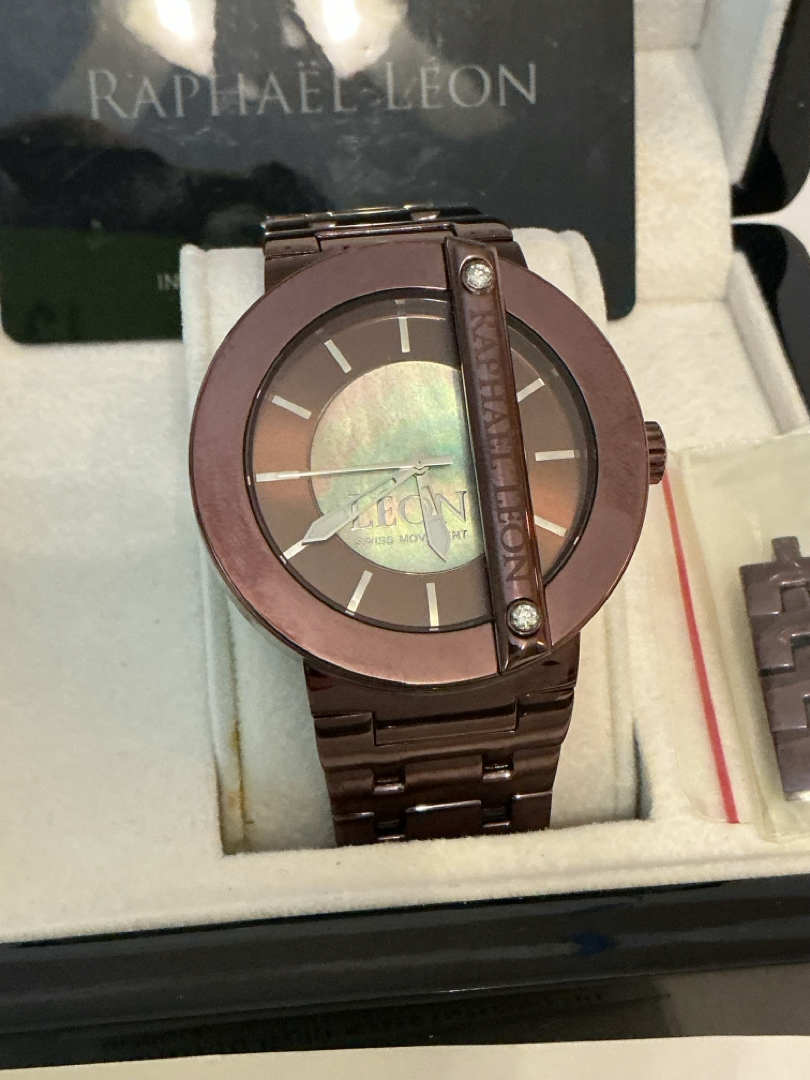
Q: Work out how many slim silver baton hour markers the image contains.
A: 10